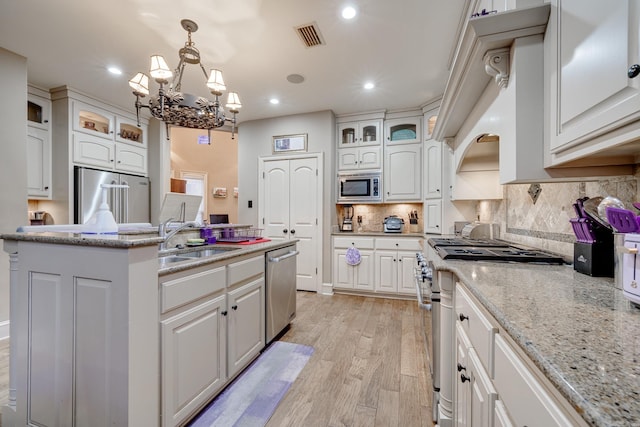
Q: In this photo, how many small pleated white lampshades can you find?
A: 4